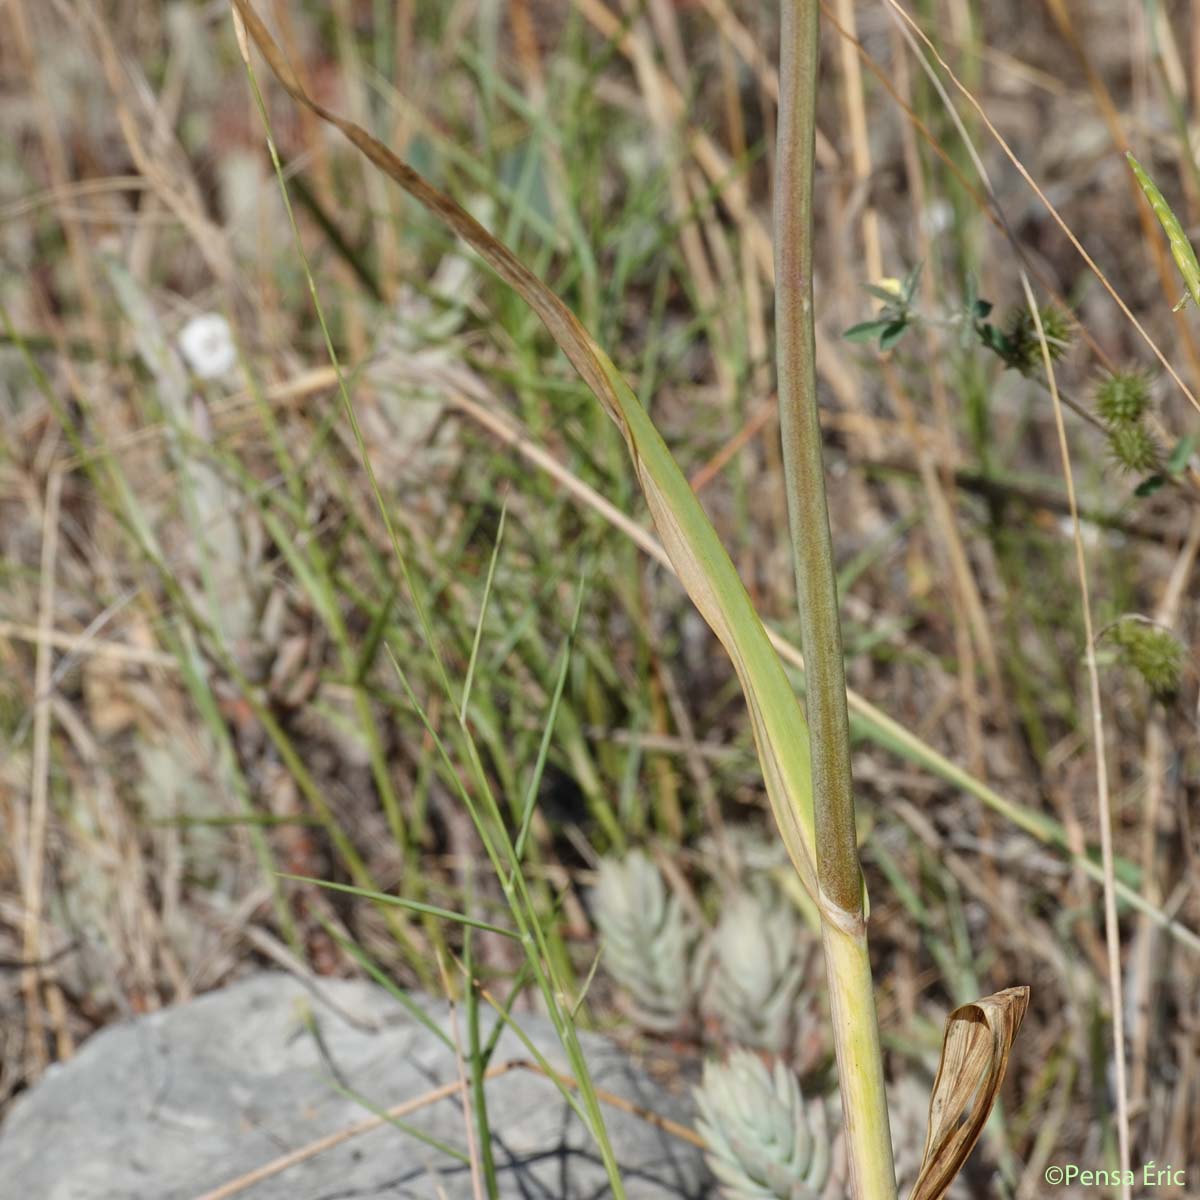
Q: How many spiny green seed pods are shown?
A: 4